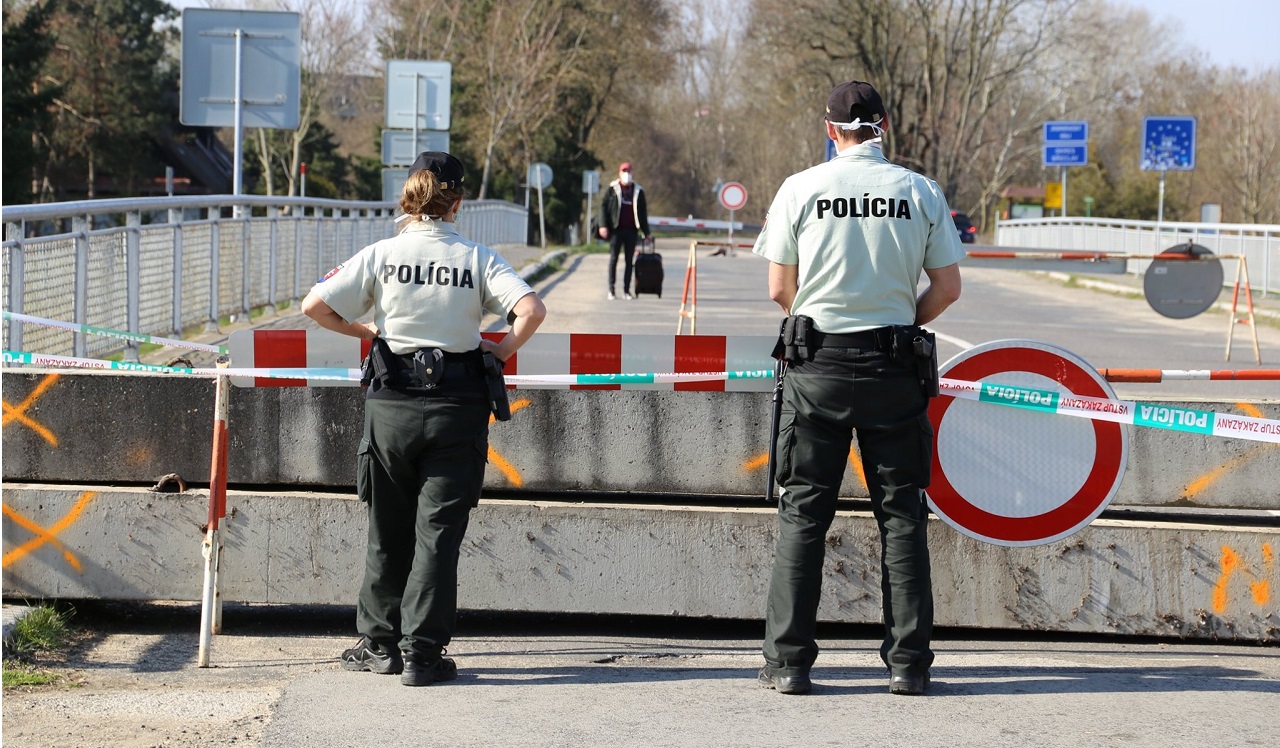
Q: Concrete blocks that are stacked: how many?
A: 2